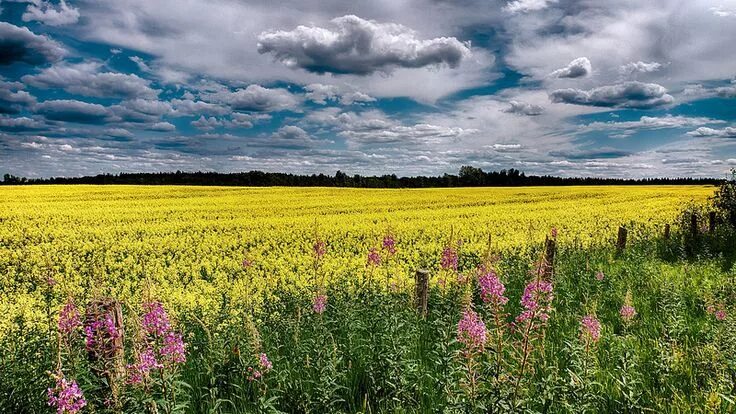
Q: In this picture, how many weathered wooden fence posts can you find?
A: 7